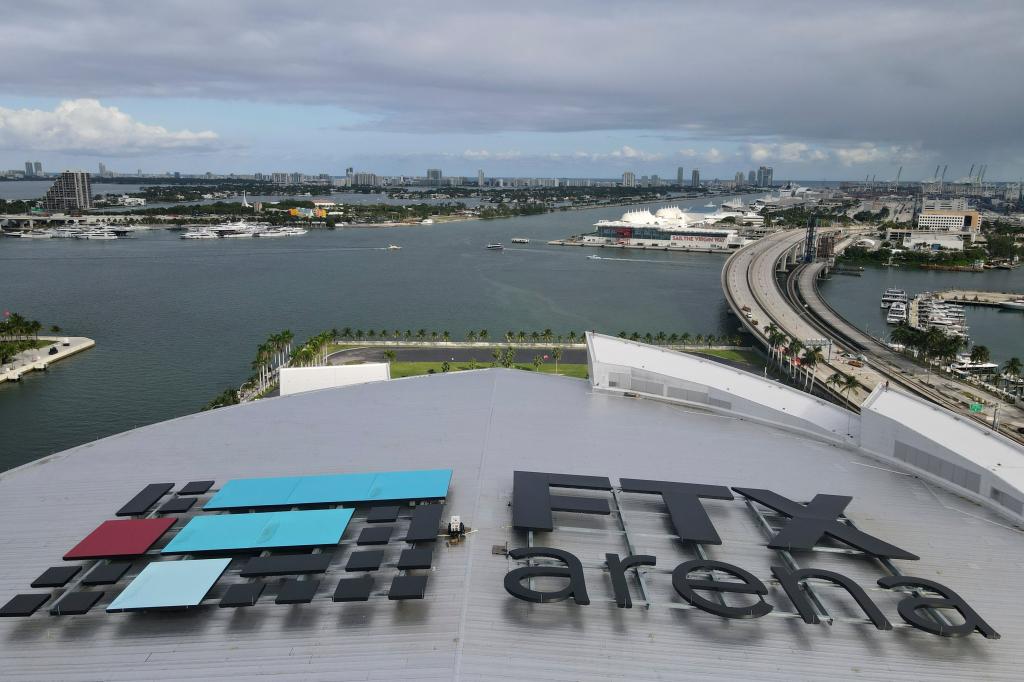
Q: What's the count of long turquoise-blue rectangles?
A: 2